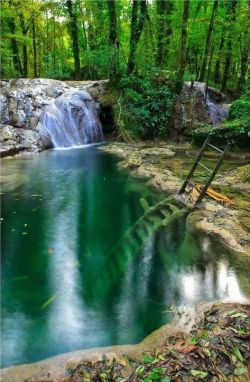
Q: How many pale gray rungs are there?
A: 3